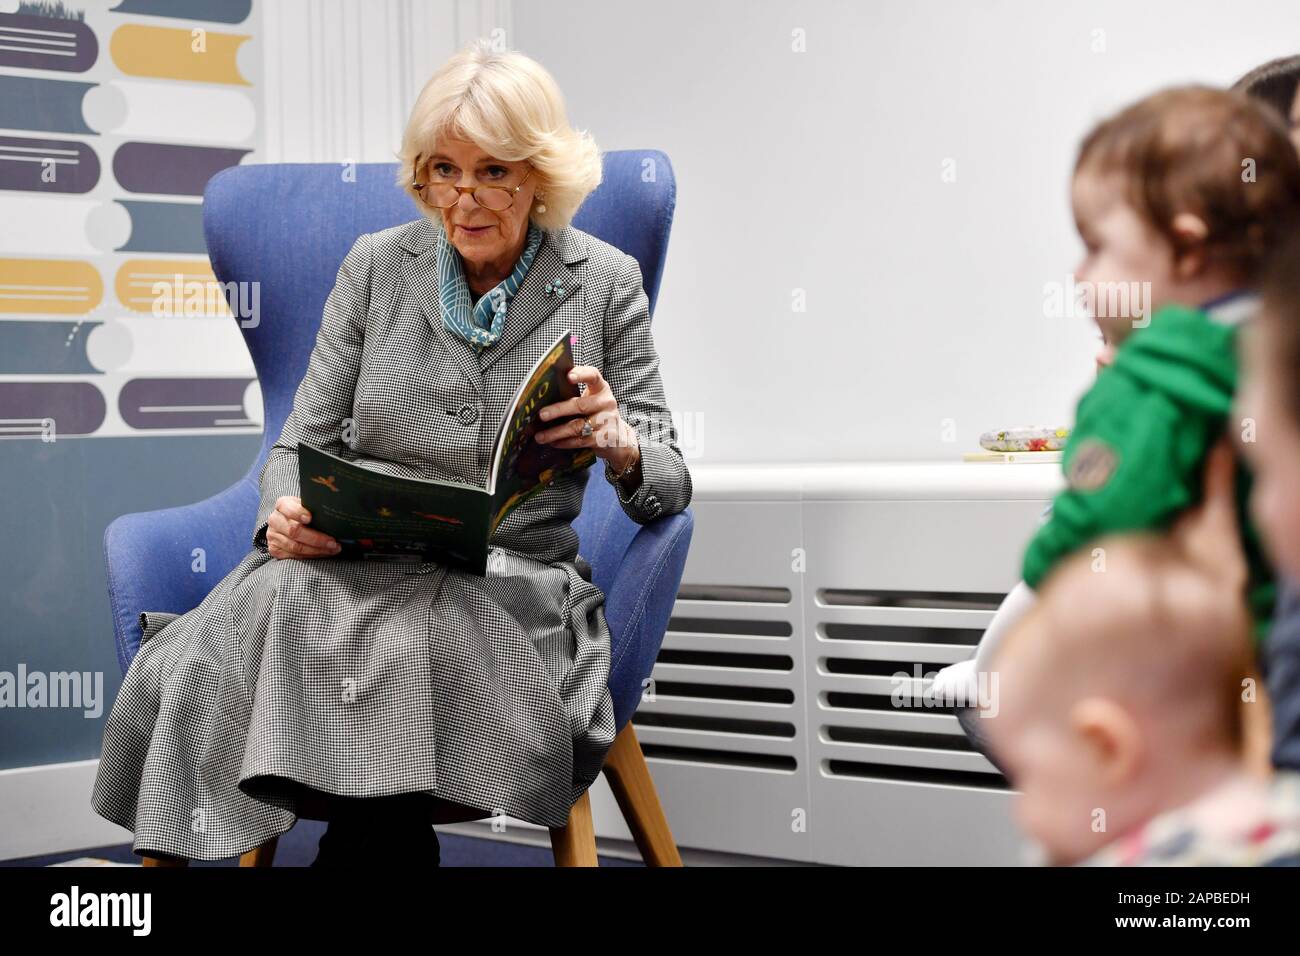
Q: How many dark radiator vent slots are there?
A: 12